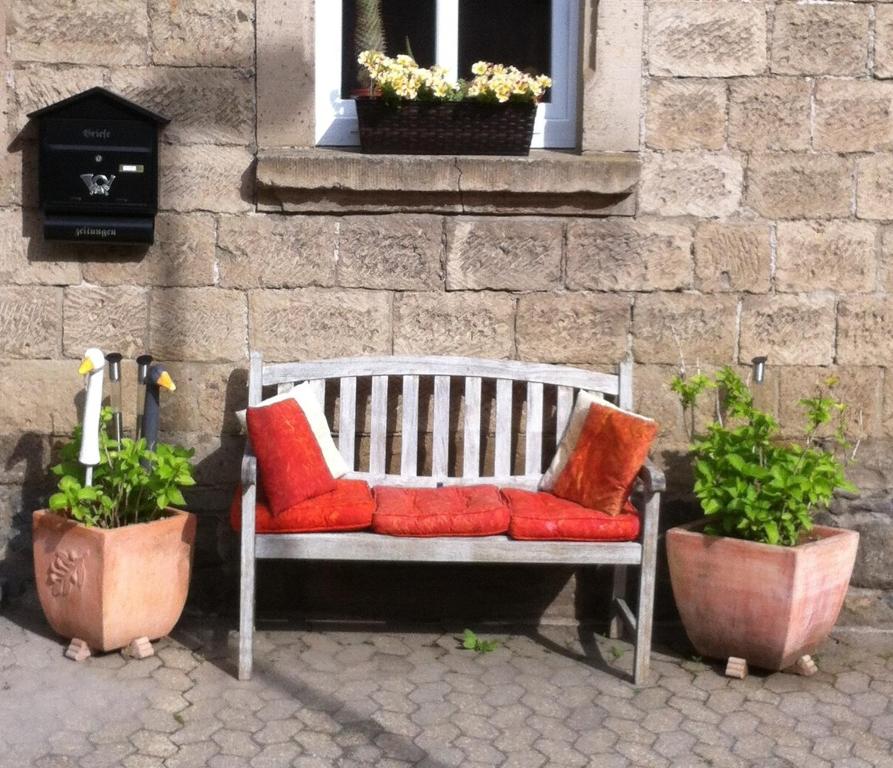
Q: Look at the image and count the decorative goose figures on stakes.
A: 2